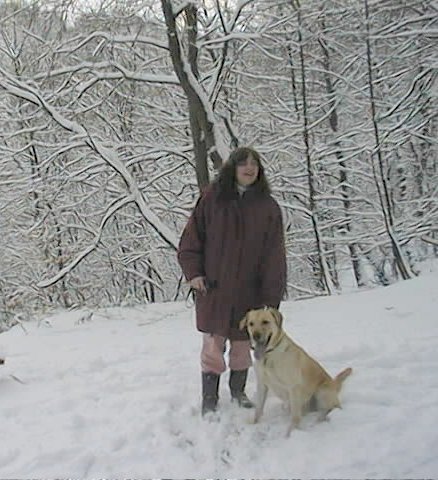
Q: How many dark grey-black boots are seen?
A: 2